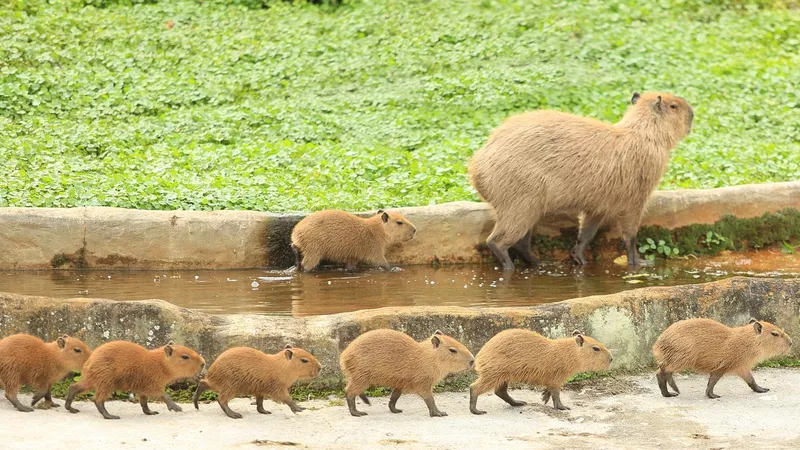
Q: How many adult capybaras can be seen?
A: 1